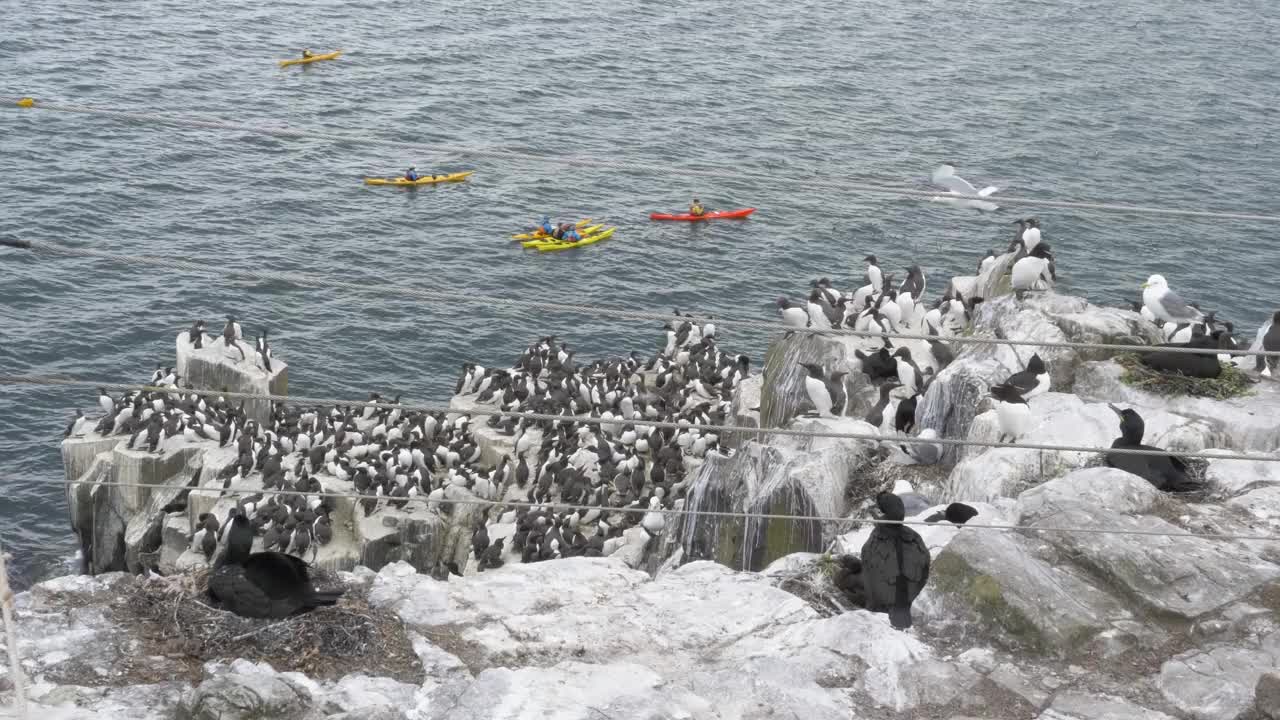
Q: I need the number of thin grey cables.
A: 4